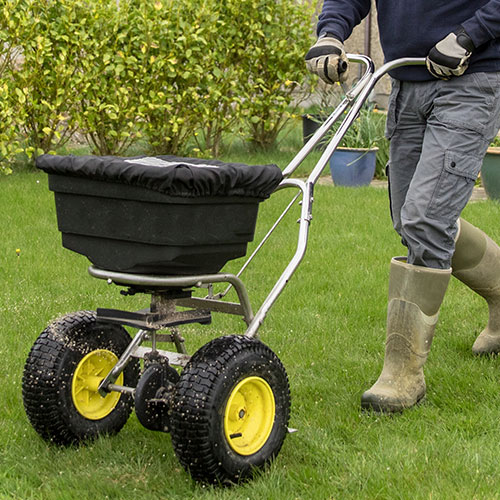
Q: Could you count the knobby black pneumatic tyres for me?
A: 2